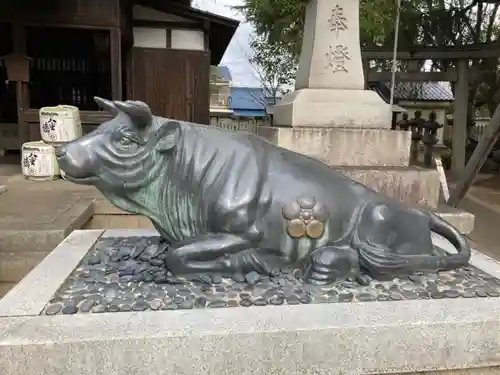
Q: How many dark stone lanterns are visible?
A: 3